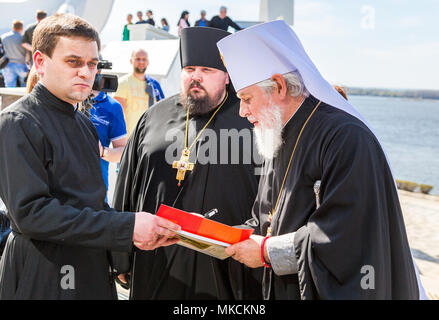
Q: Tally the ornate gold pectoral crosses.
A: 1